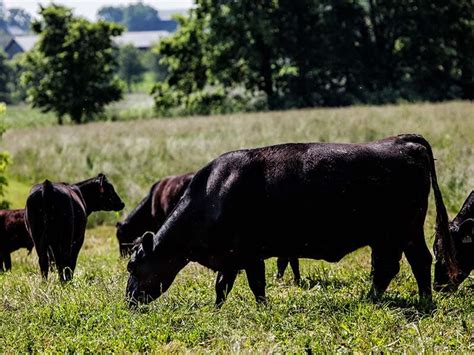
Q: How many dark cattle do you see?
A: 5